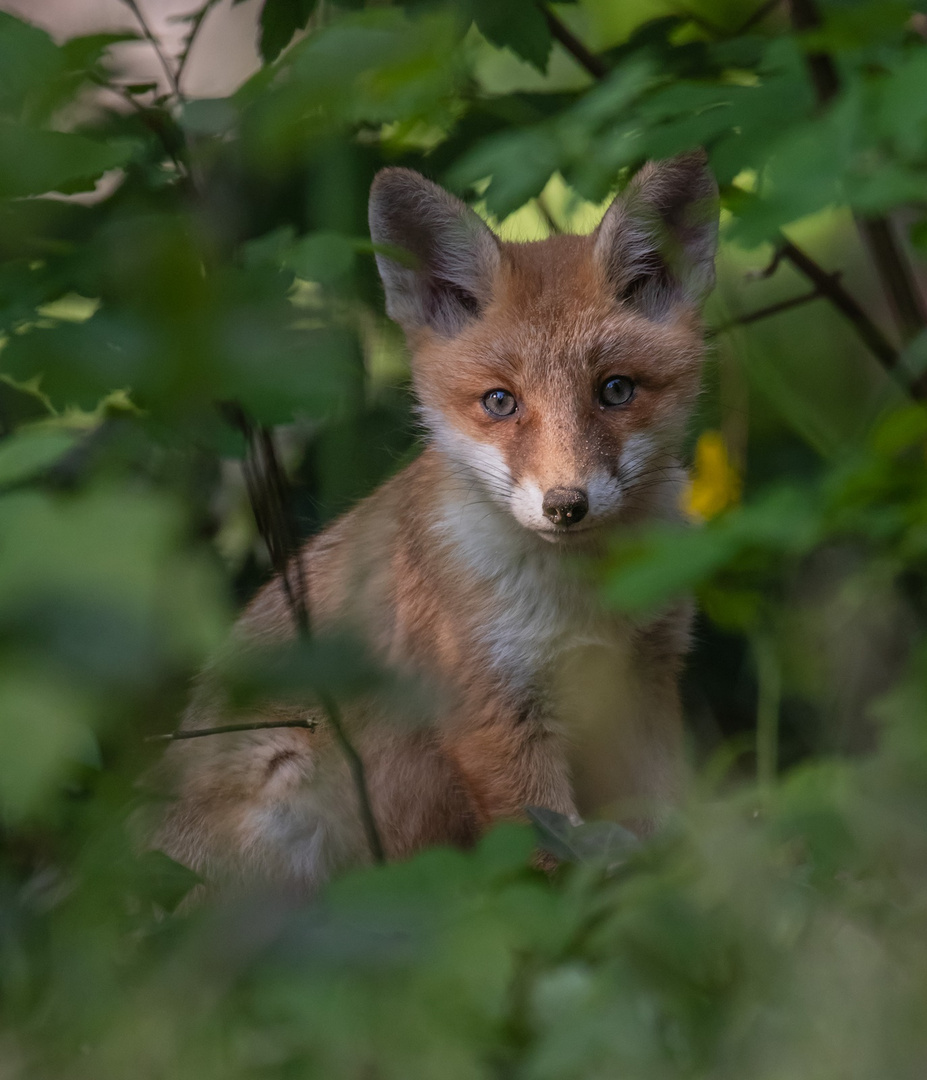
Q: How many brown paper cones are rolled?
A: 0